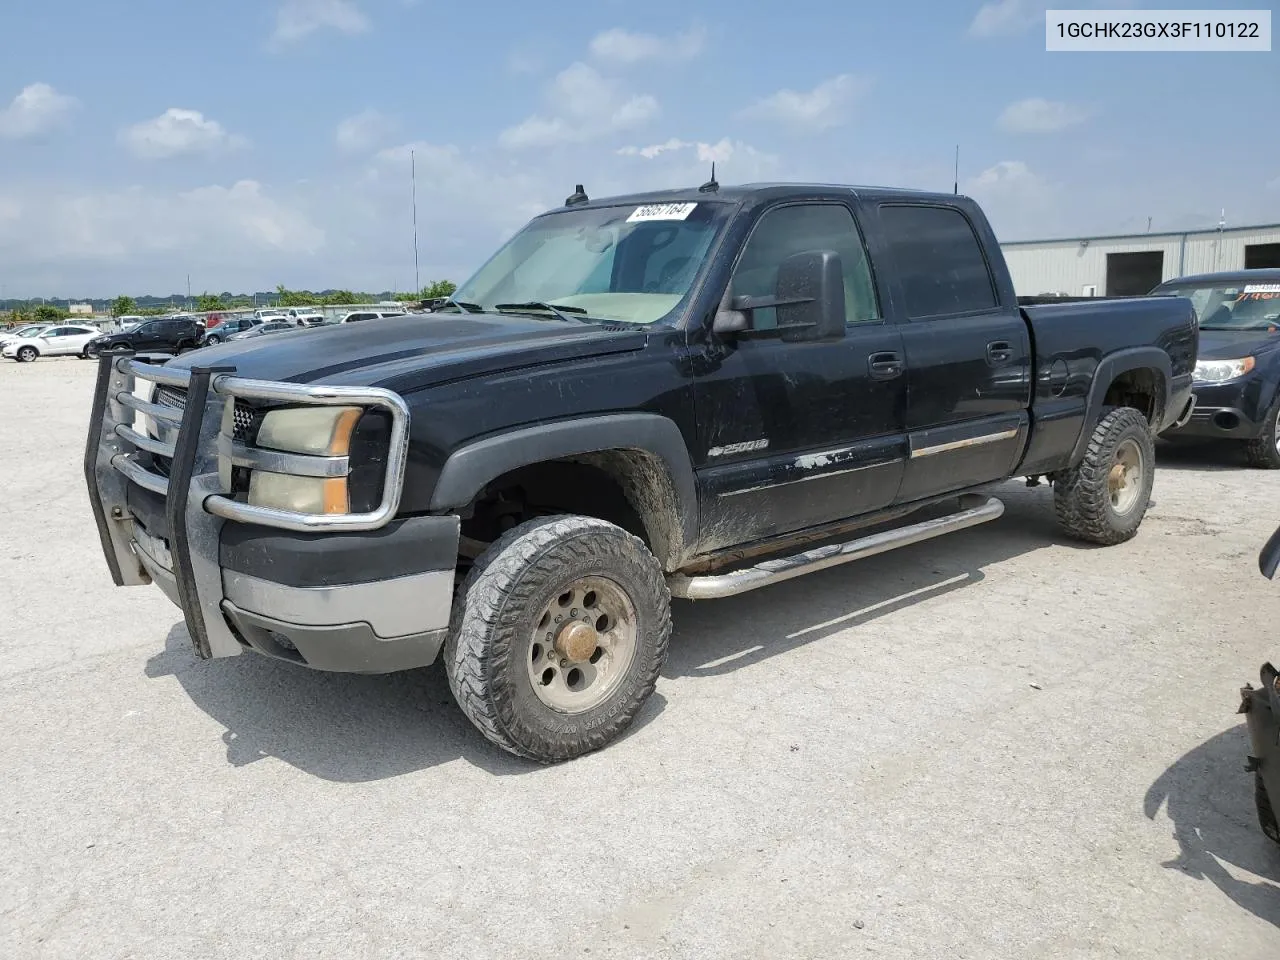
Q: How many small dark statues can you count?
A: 0